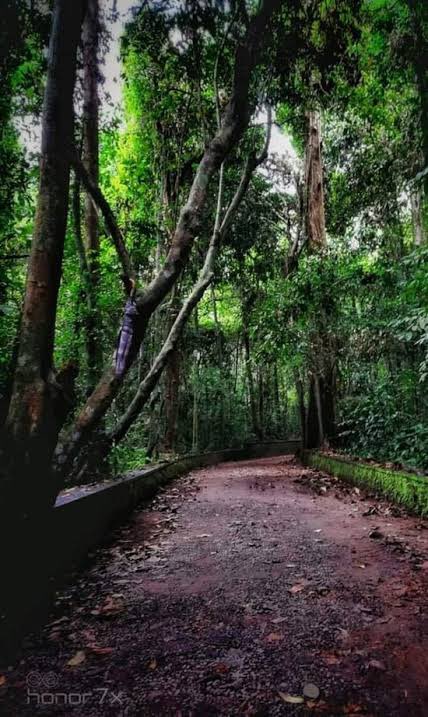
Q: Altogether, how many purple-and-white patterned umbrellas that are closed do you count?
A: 1